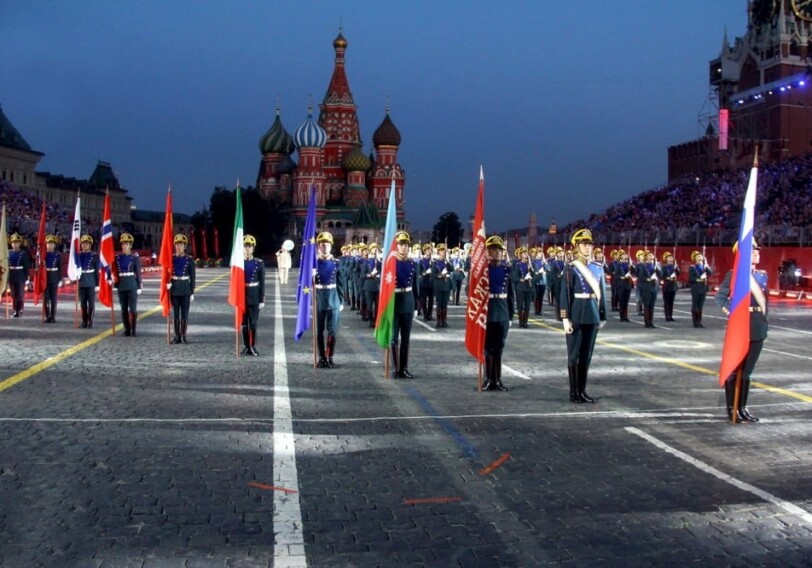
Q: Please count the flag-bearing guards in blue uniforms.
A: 10